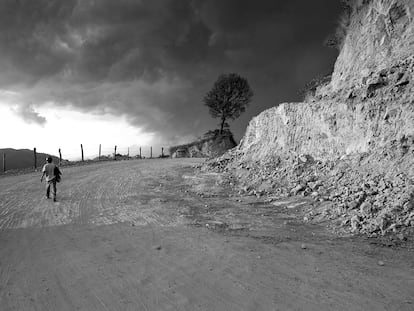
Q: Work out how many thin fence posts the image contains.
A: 10